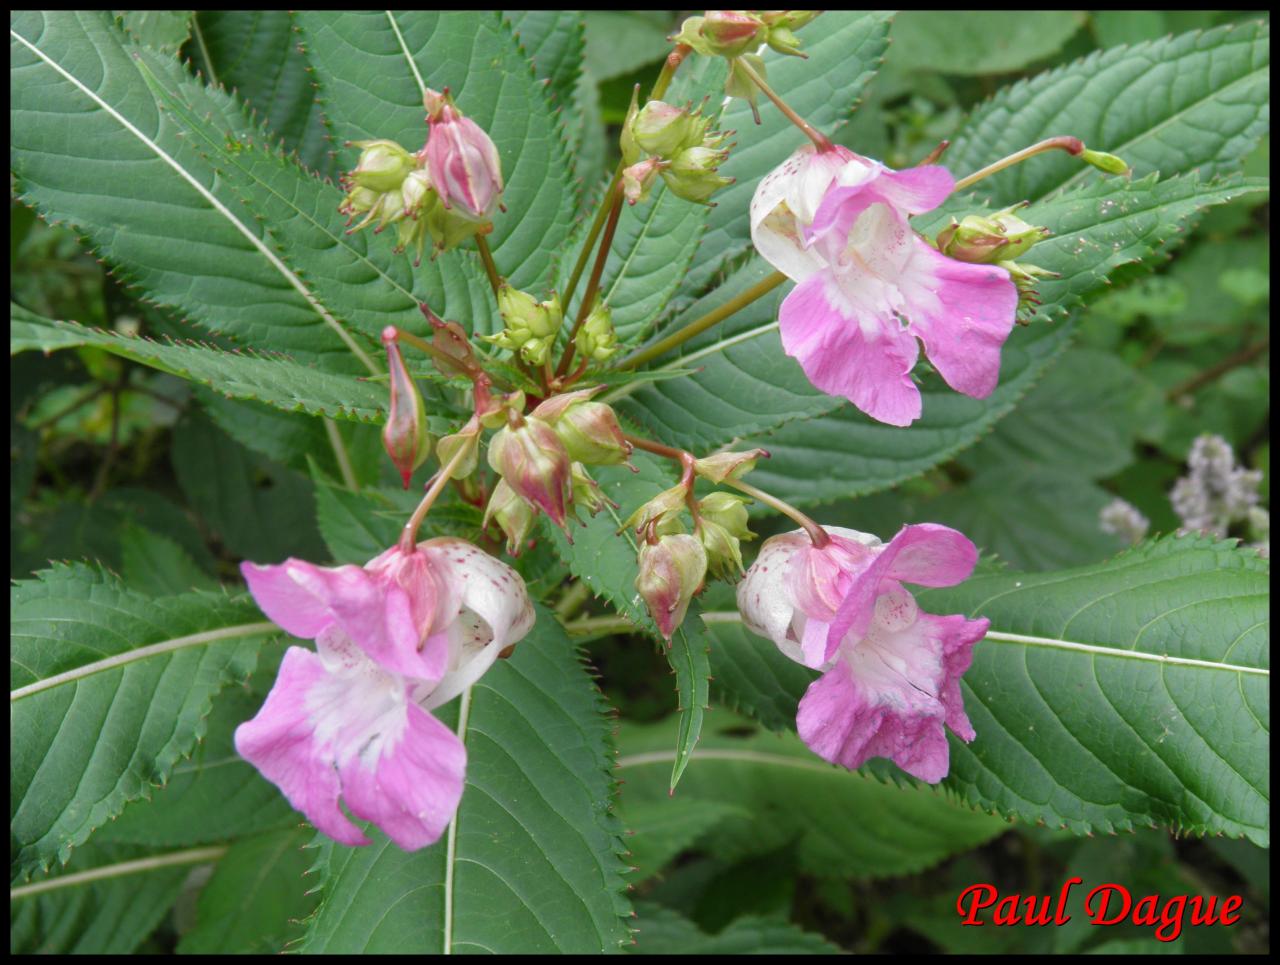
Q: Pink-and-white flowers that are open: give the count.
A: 3